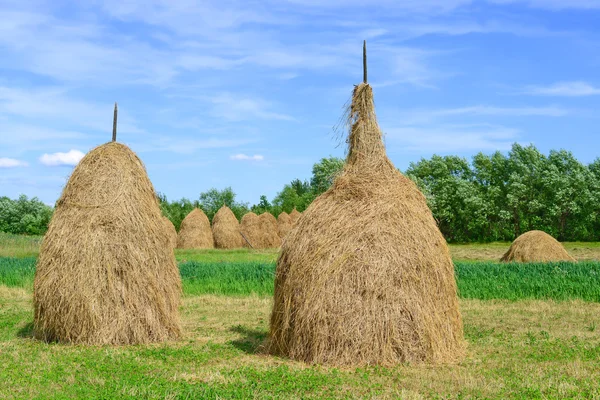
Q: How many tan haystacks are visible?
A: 10